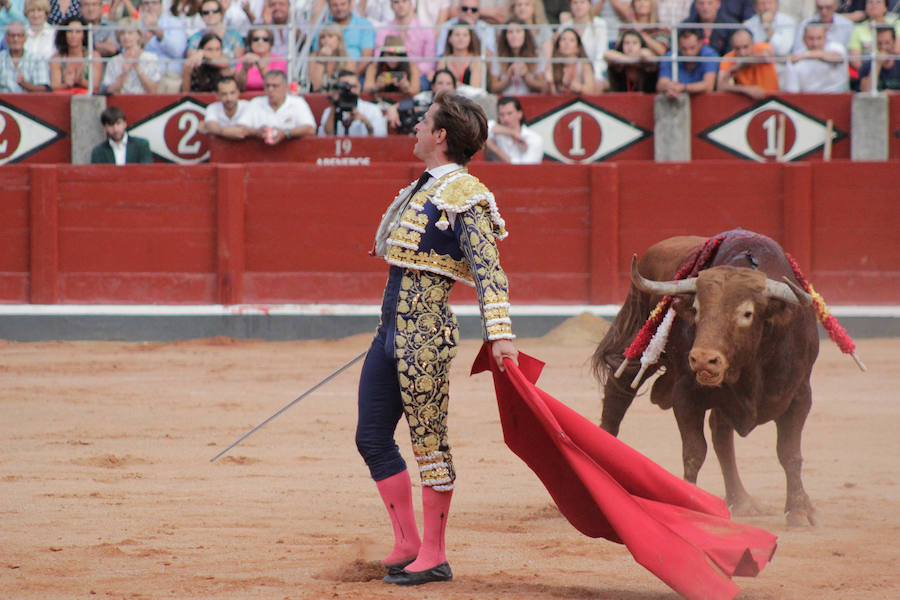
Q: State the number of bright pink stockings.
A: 2